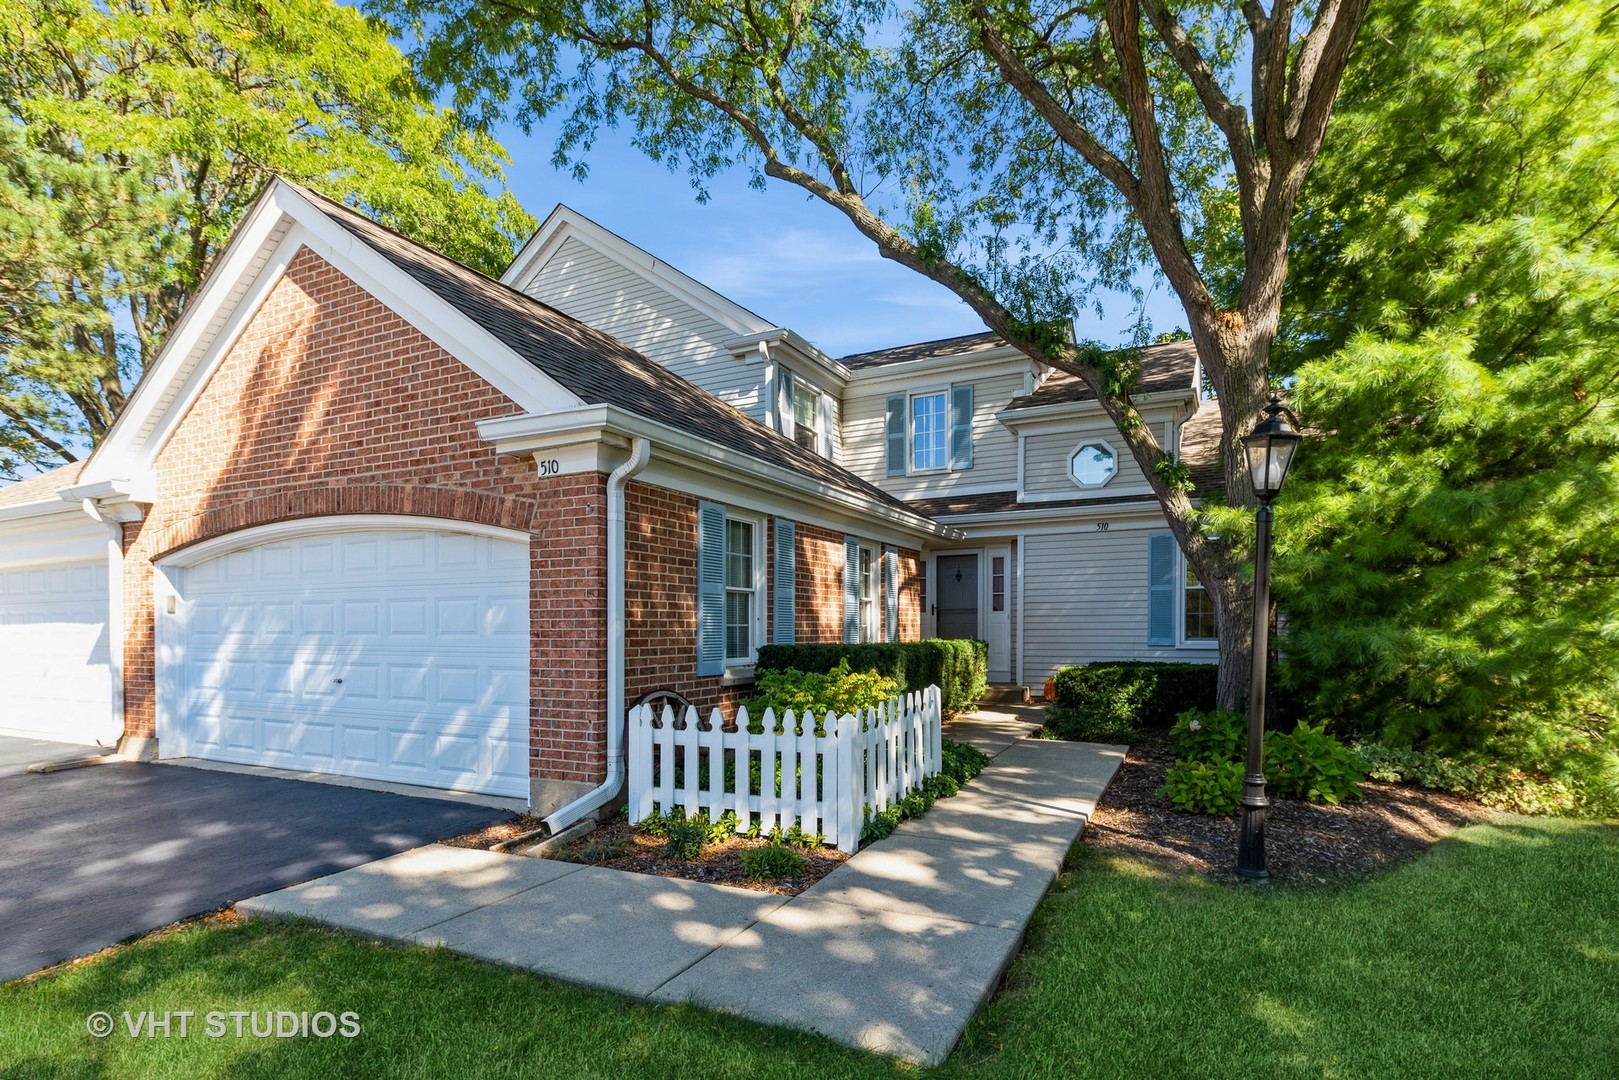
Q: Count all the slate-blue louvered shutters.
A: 9